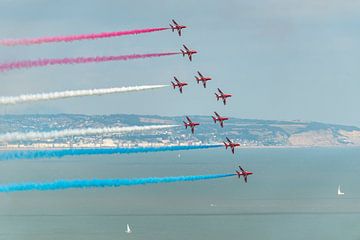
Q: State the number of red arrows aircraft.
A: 9